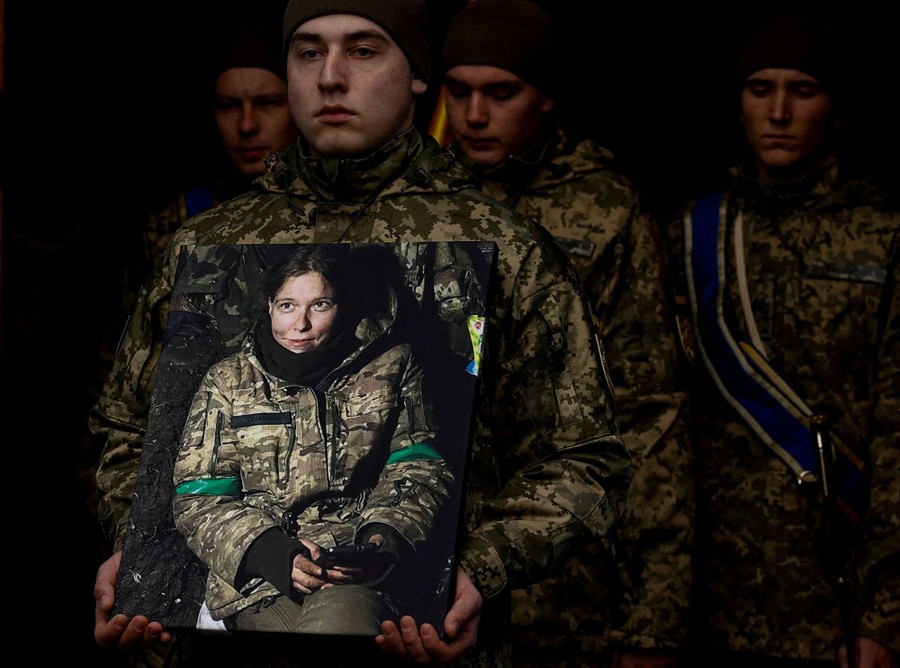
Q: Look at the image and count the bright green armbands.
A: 2